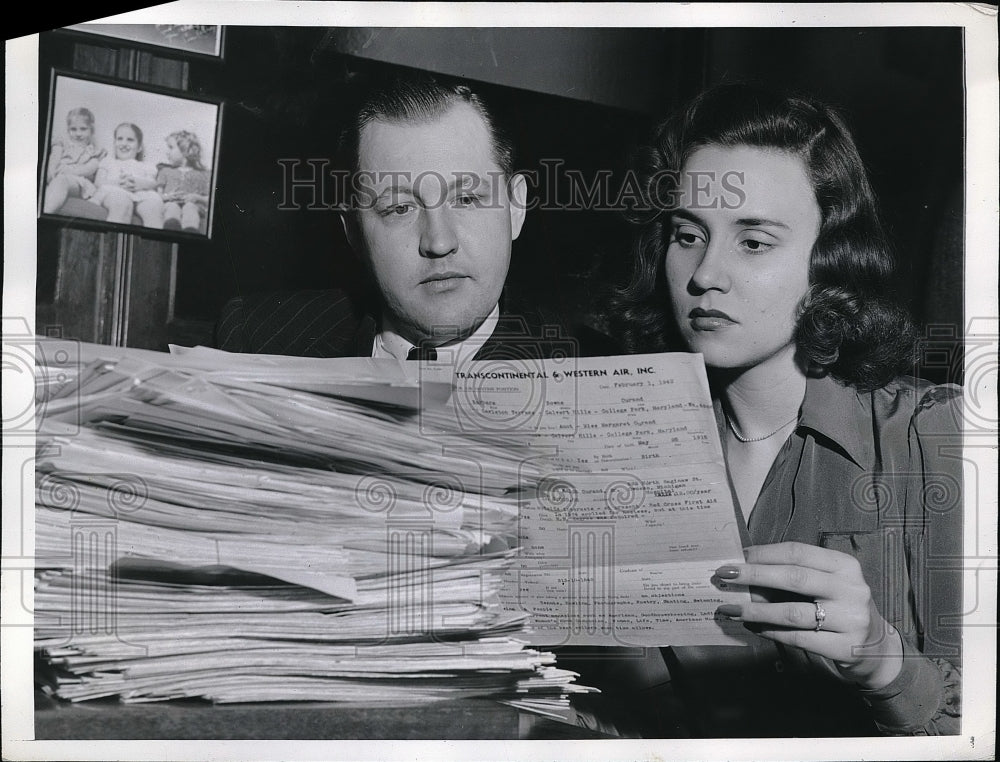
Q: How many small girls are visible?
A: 3